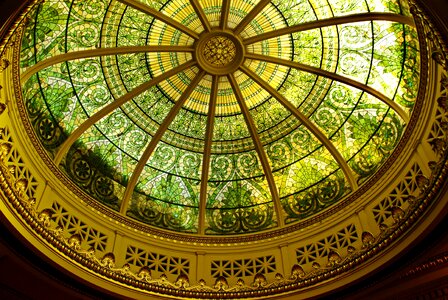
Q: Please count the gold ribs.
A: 12